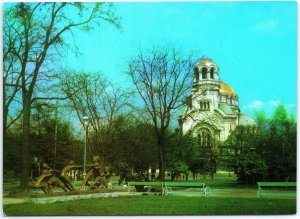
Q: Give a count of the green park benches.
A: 3